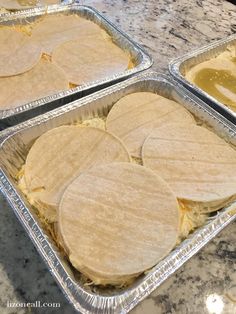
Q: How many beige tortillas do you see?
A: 8